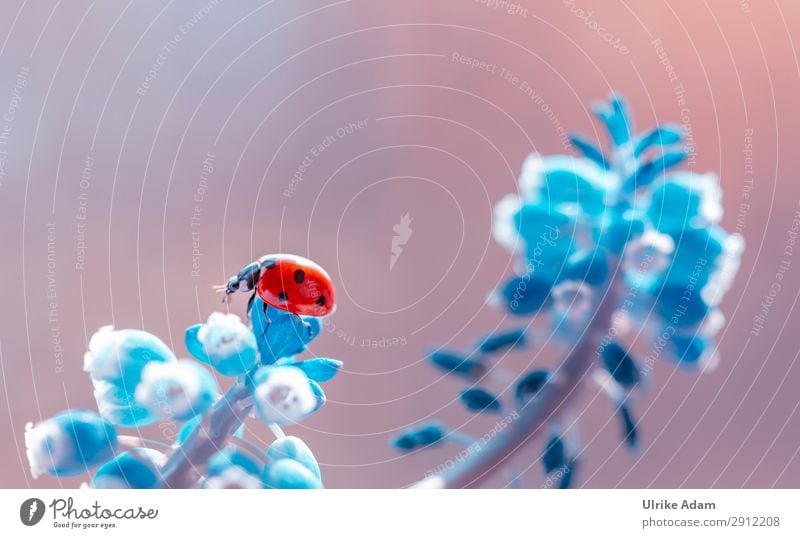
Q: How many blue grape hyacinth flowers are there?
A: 2